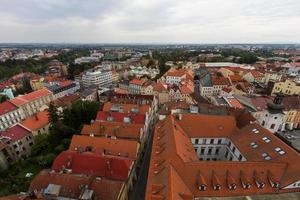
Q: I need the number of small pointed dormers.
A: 6